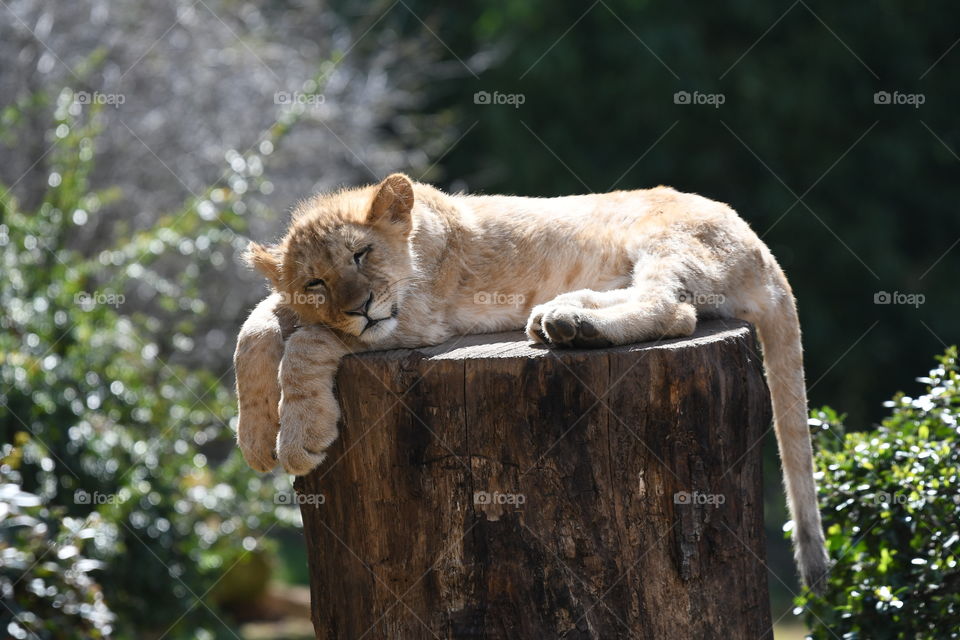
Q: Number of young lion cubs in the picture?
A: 1